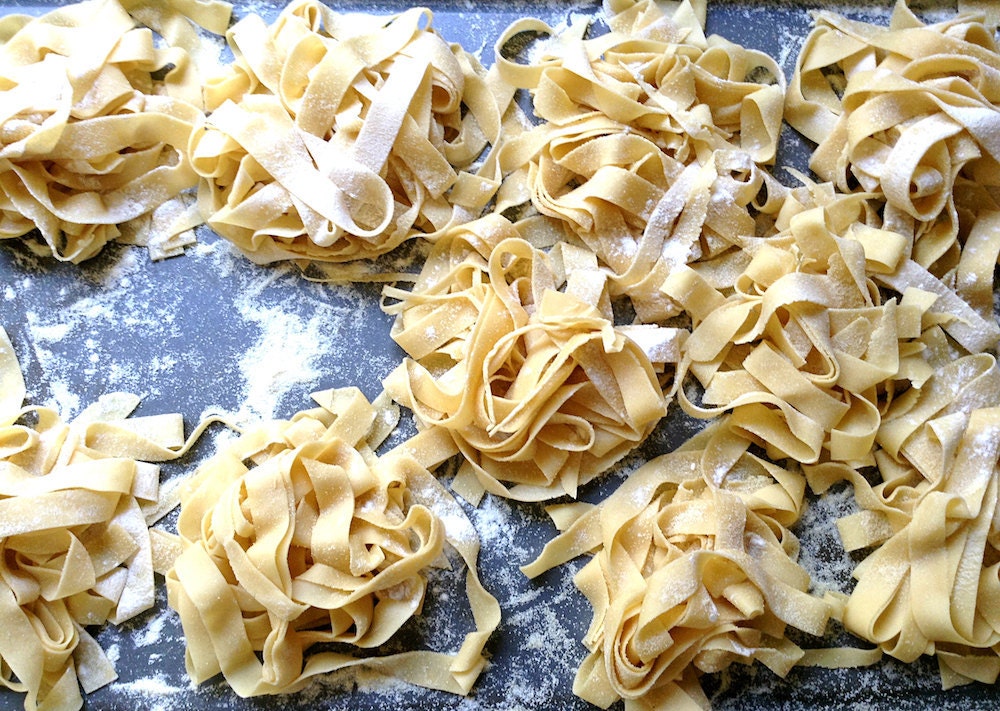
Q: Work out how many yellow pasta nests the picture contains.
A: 10